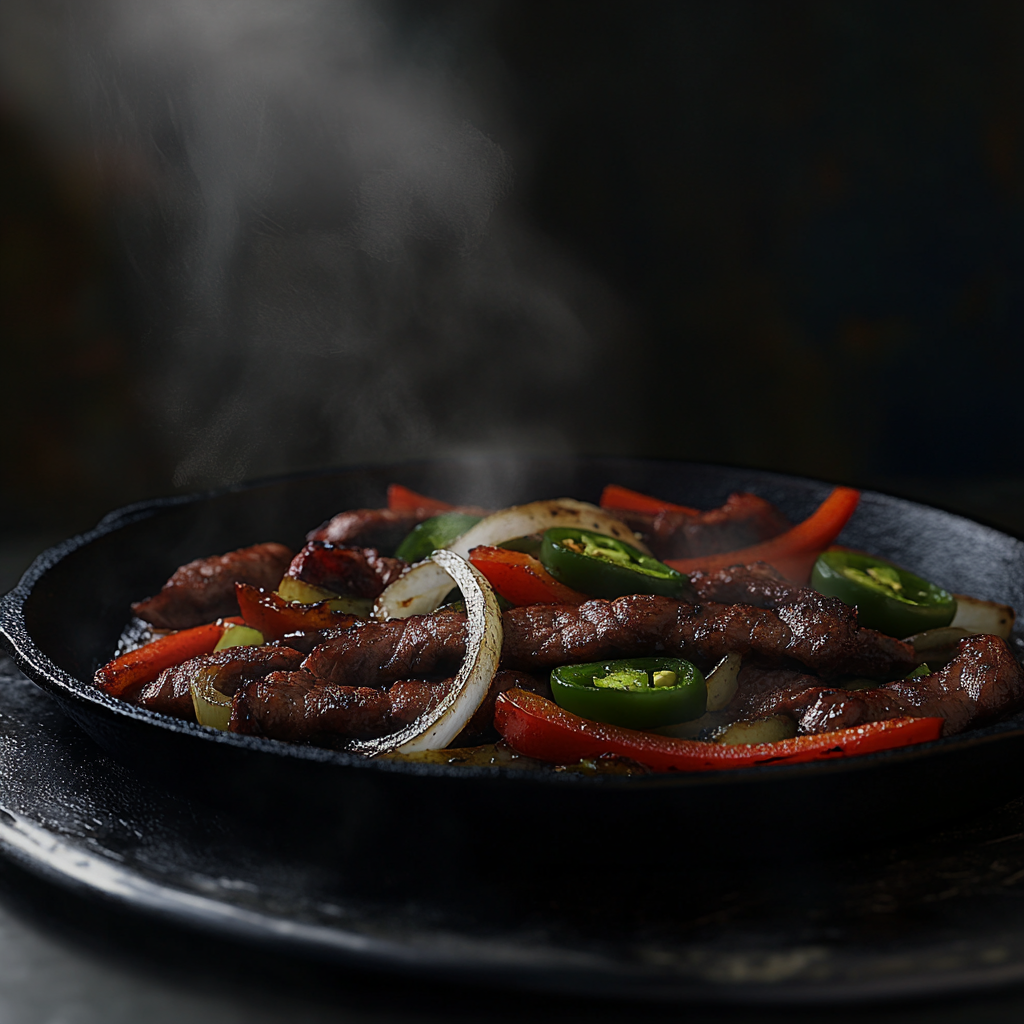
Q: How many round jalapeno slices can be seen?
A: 3